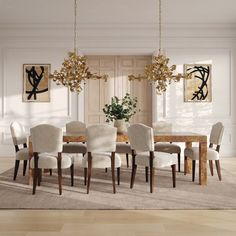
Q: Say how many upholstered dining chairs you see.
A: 8